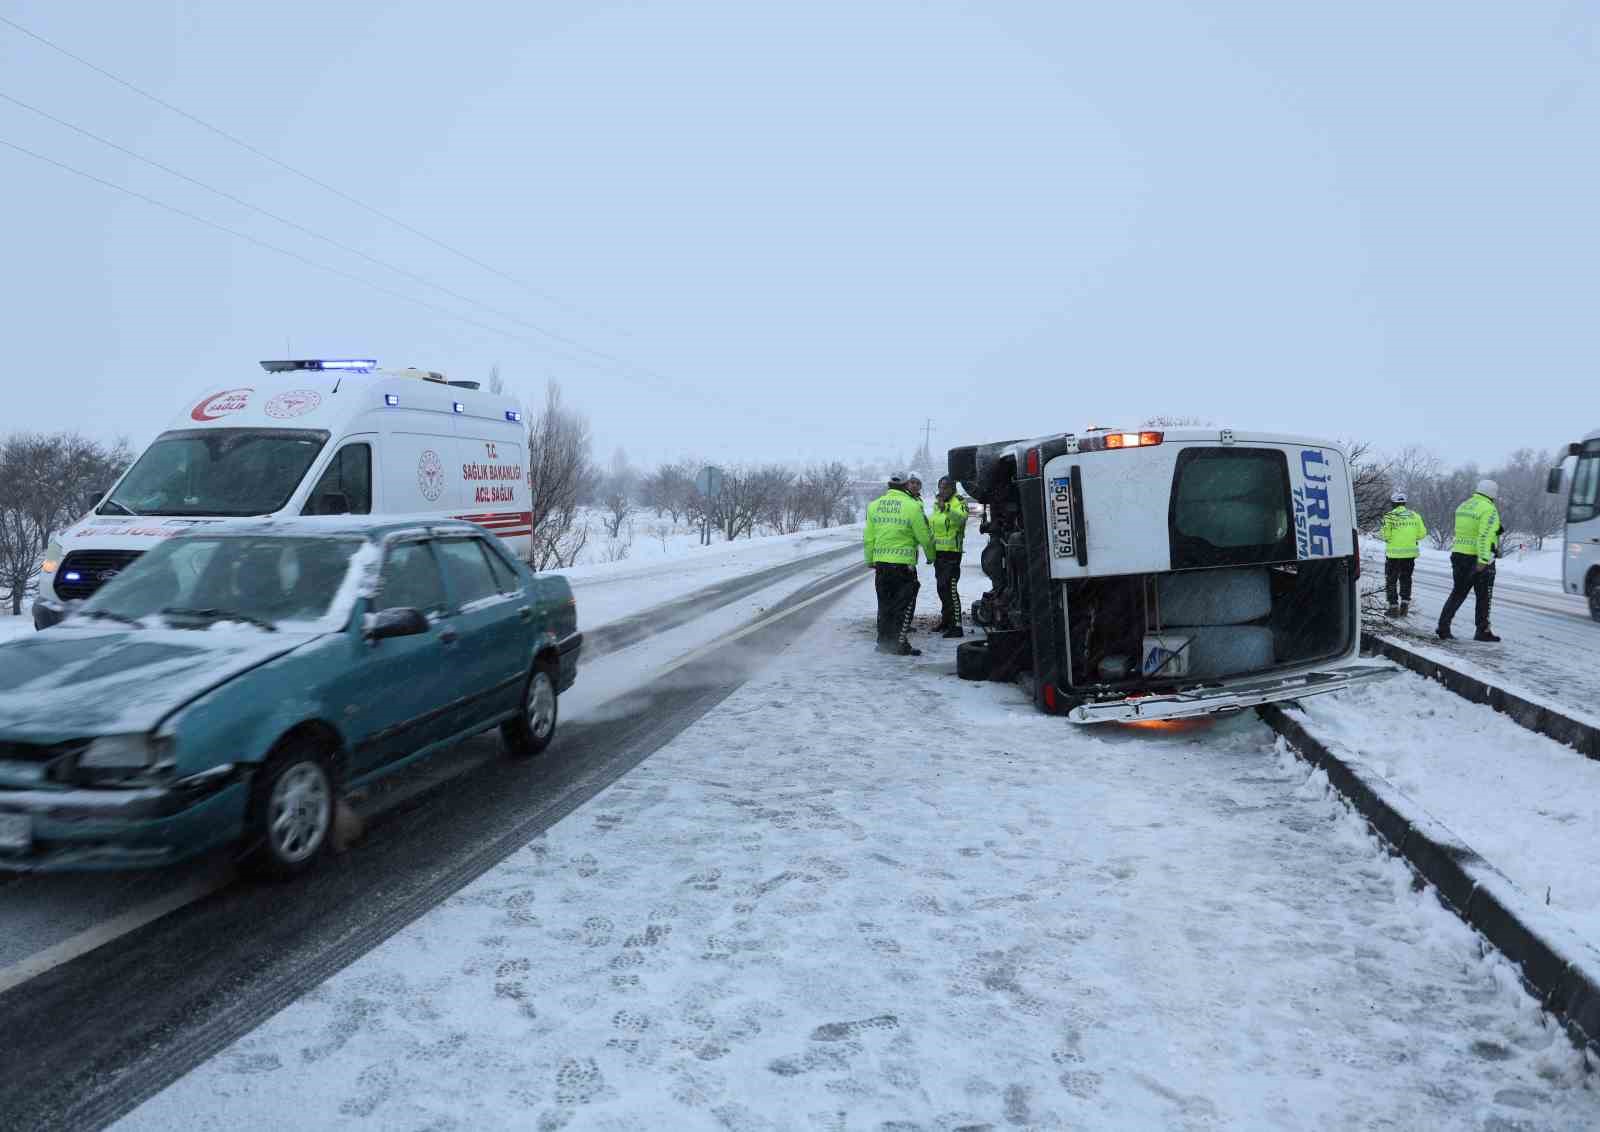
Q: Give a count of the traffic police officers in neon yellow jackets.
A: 5